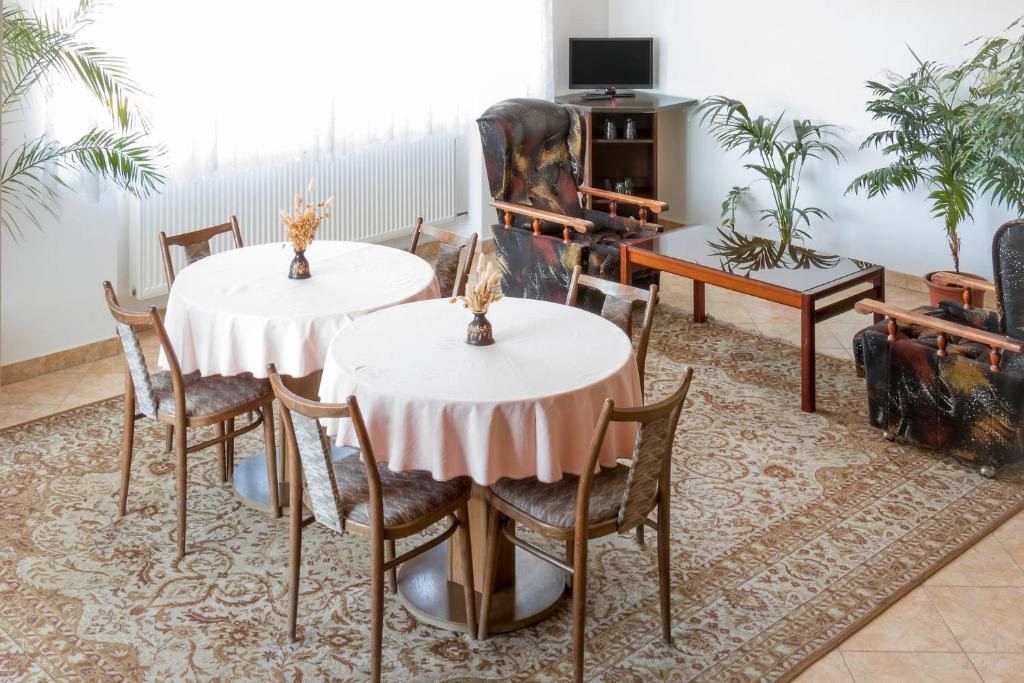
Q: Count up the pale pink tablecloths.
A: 2